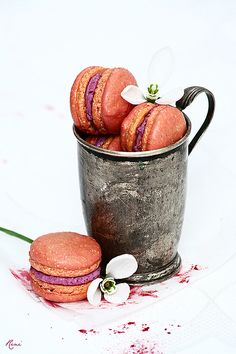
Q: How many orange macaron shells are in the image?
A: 8